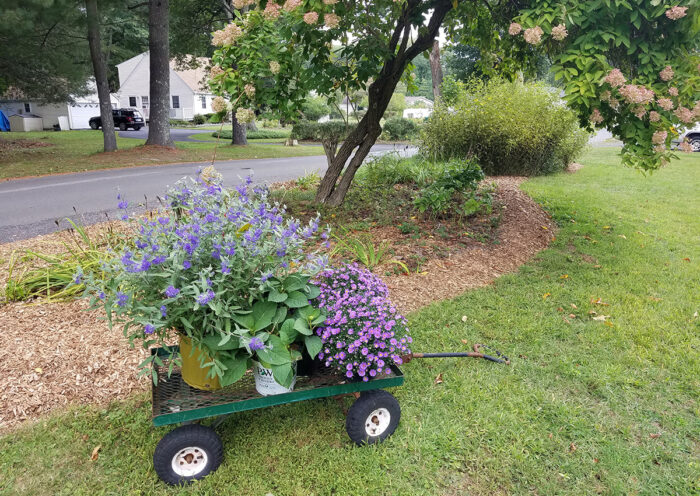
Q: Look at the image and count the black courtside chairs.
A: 0